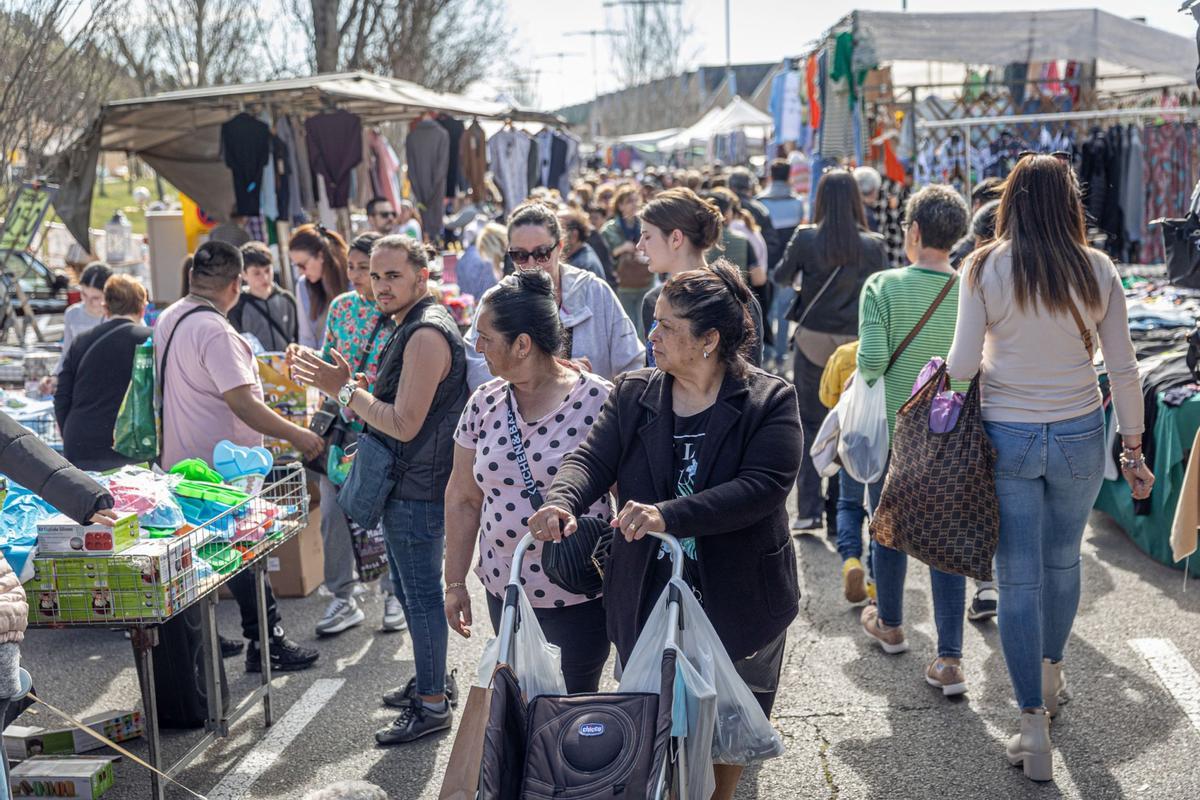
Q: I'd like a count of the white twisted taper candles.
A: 0